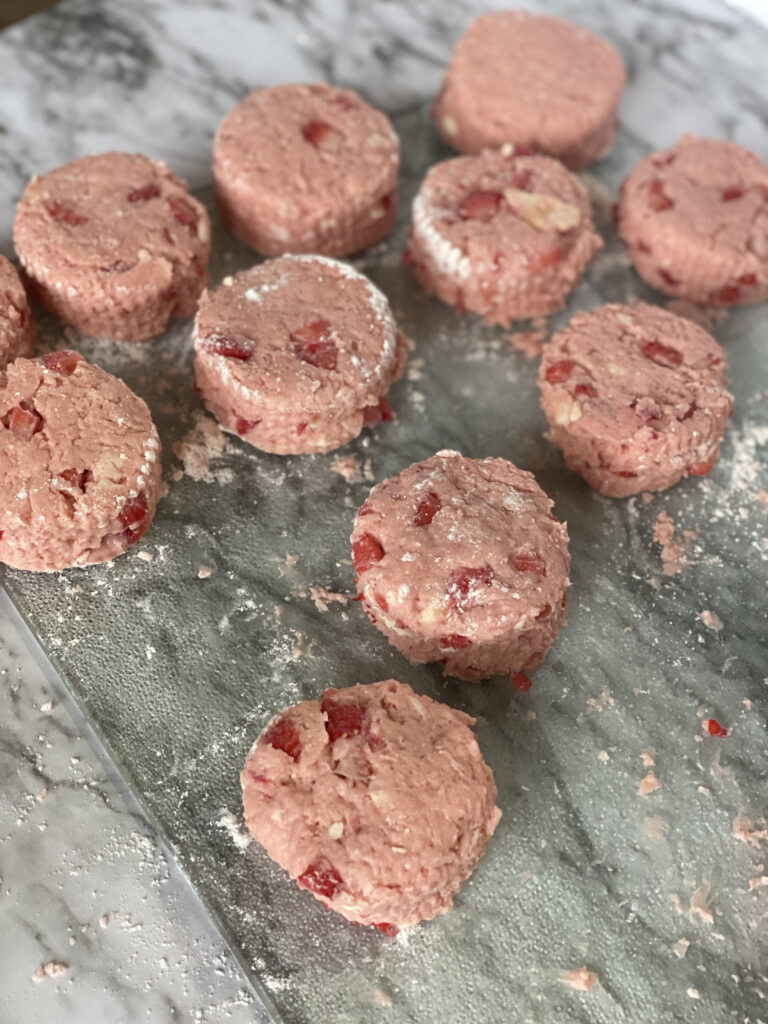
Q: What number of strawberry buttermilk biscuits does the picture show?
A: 11